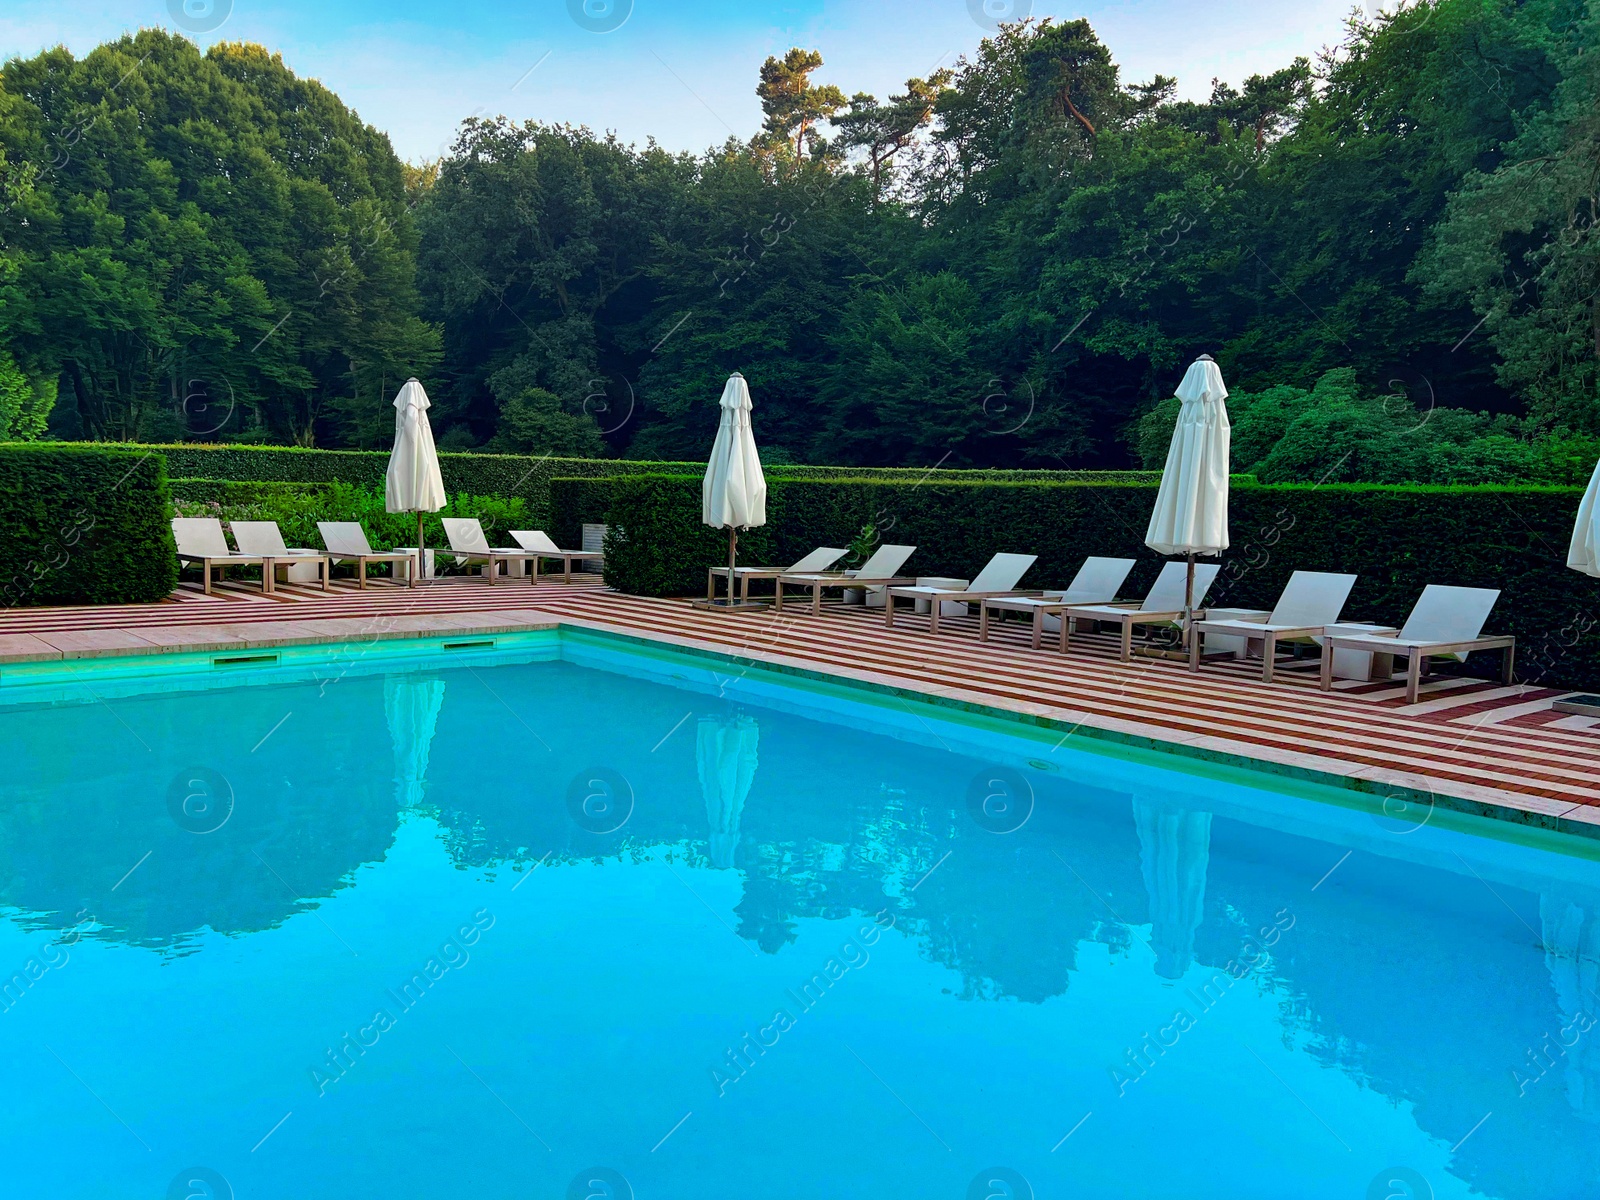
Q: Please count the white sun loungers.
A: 12